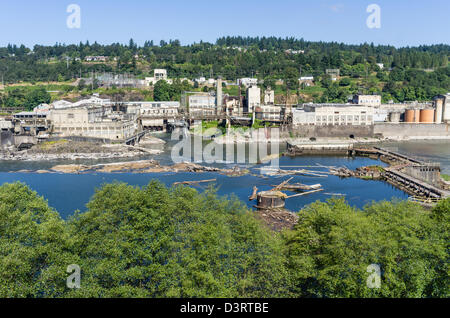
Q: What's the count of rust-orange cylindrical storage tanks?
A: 2